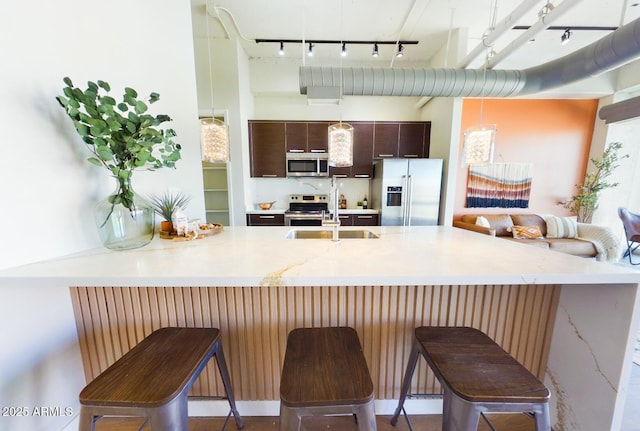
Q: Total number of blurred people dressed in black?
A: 0